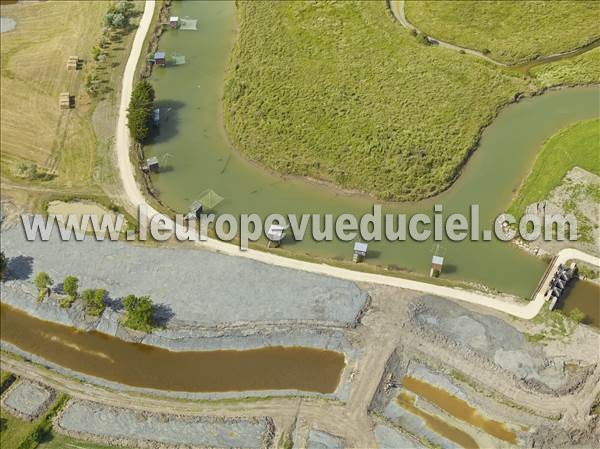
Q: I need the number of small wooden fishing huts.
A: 8